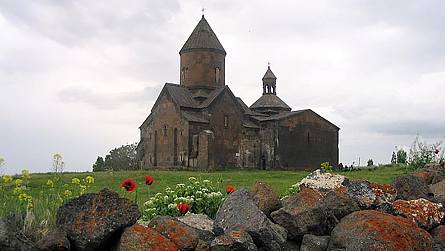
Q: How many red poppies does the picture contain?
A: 4